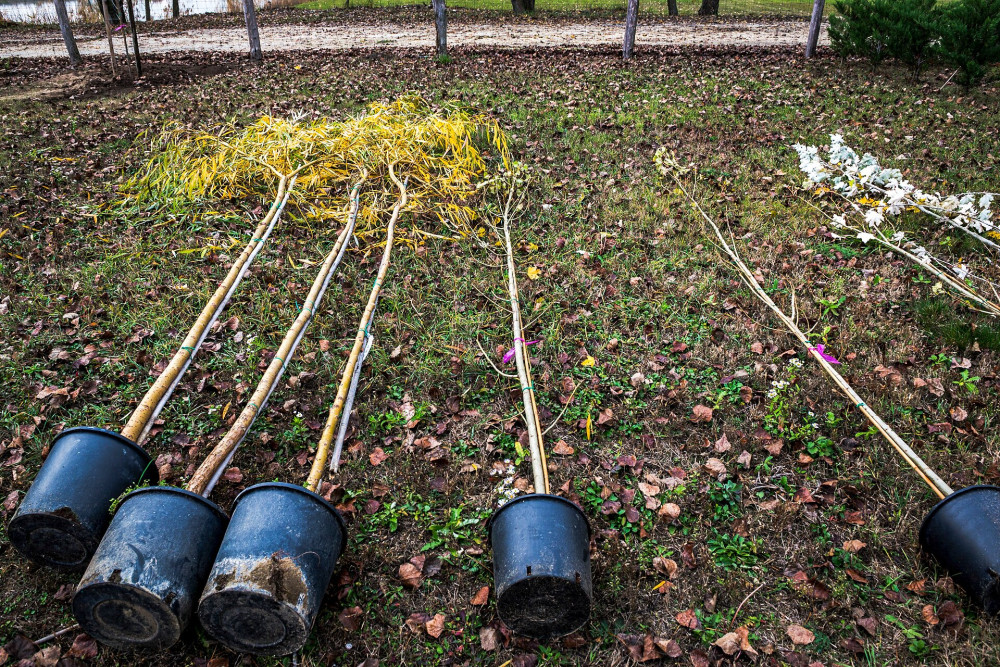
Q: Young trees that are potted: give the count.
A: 5